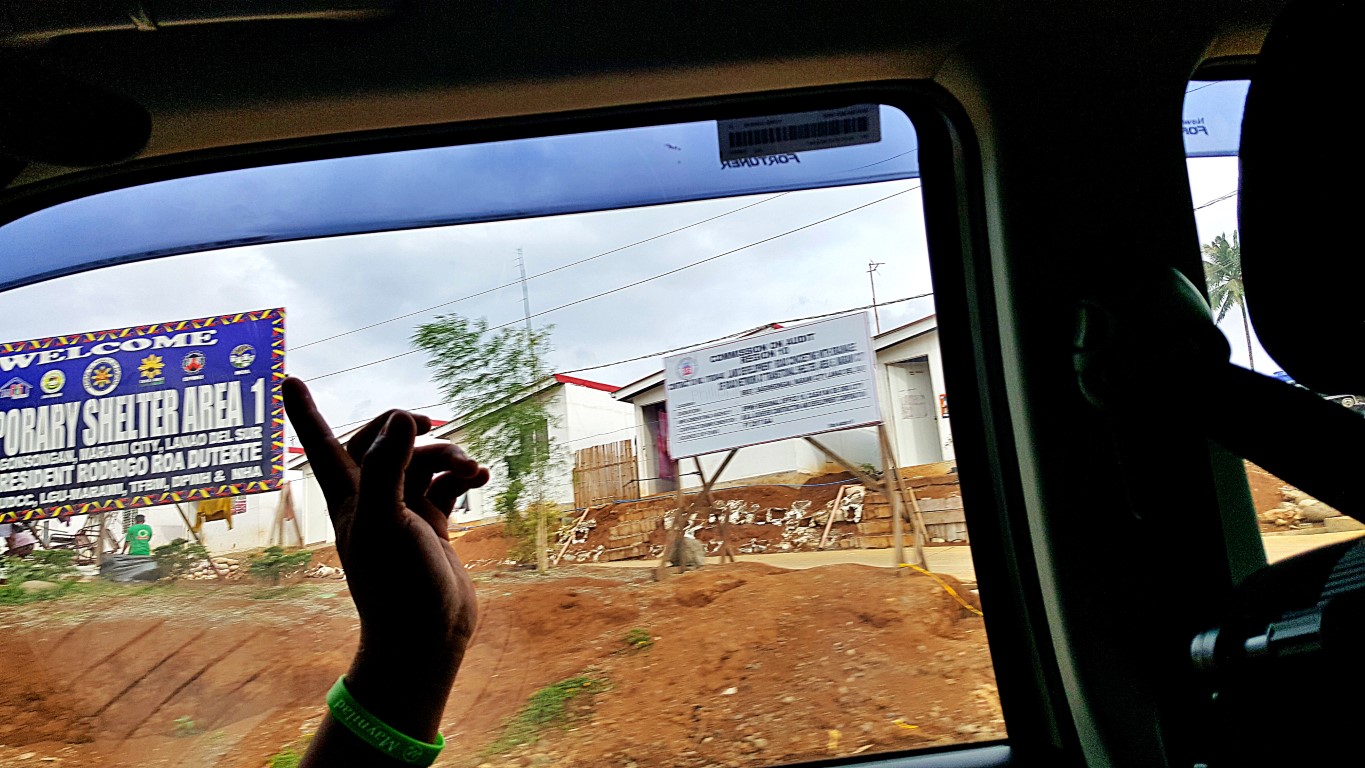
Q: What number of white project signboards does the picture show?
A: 1